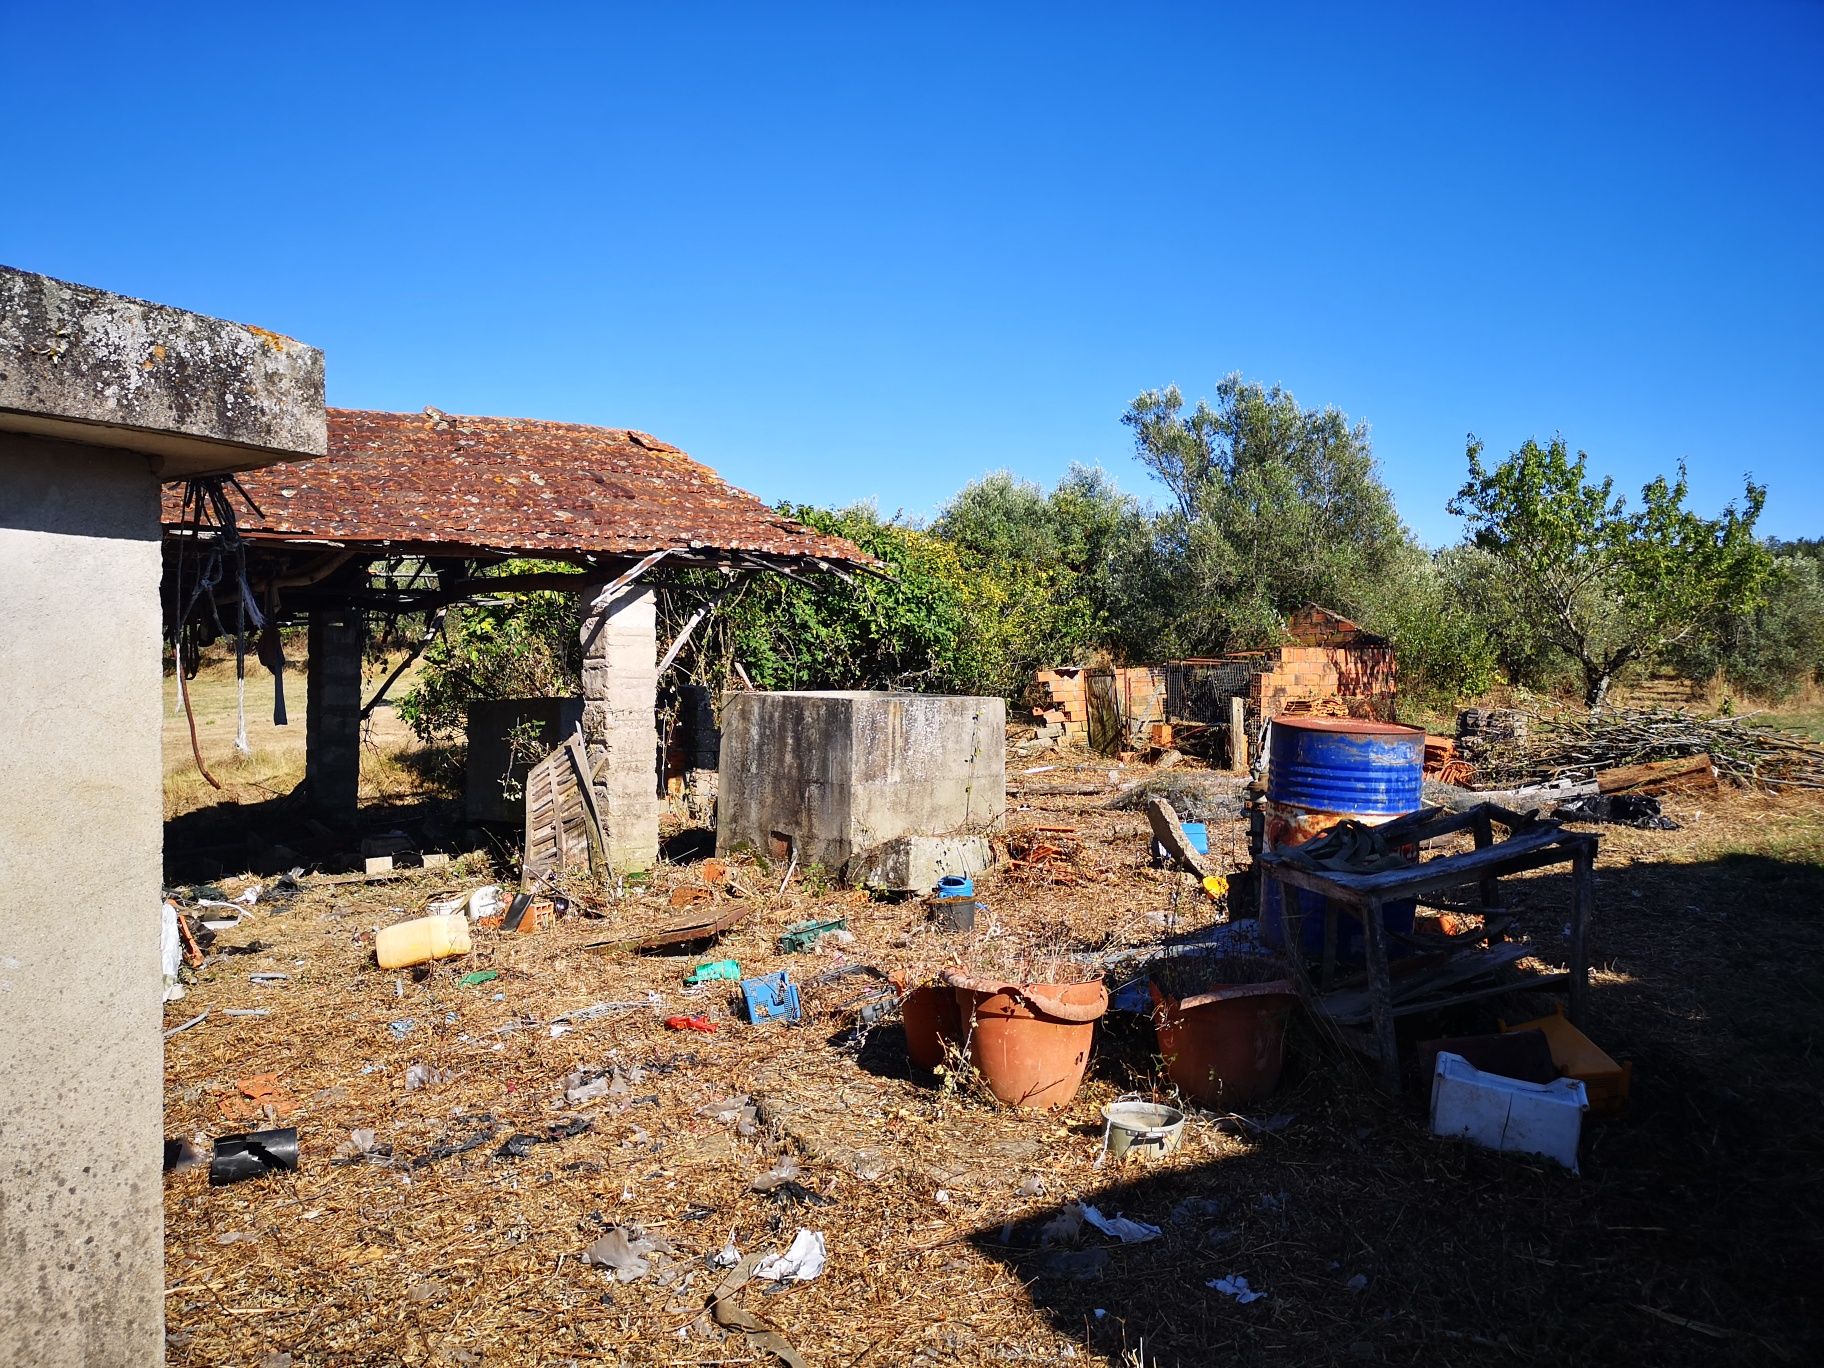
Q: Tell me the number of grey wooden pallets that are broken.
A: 1